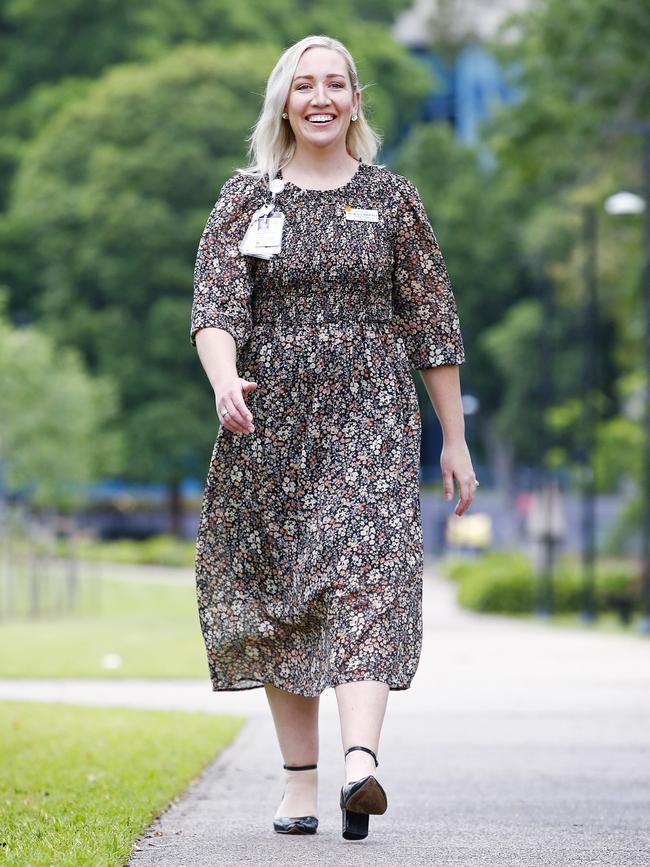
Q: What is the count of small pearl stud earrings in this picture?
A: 2